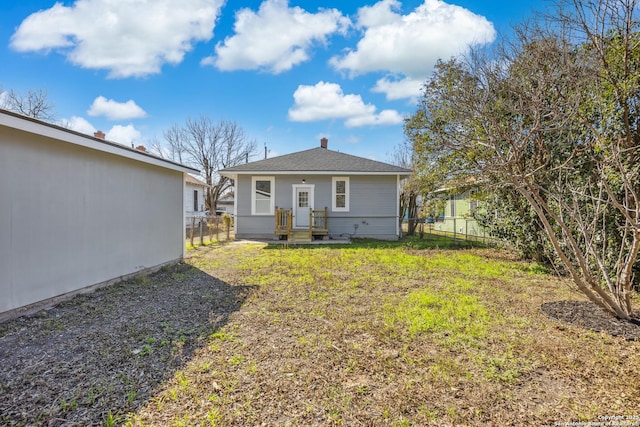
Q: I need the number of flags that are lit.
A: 0